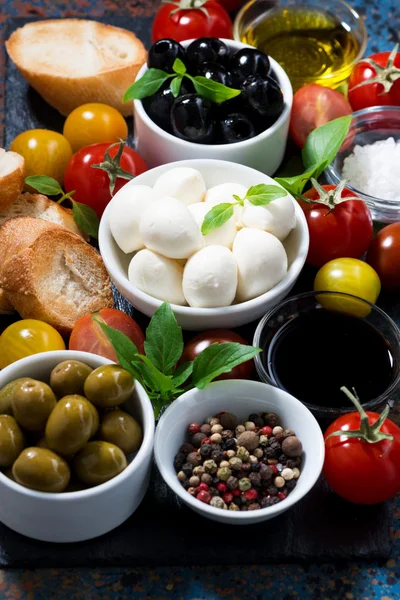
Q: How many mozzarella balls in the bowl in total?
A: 9